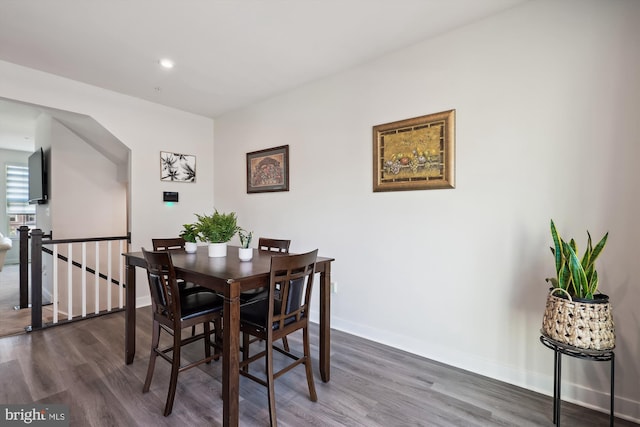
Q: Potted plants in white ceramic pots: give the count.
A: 3